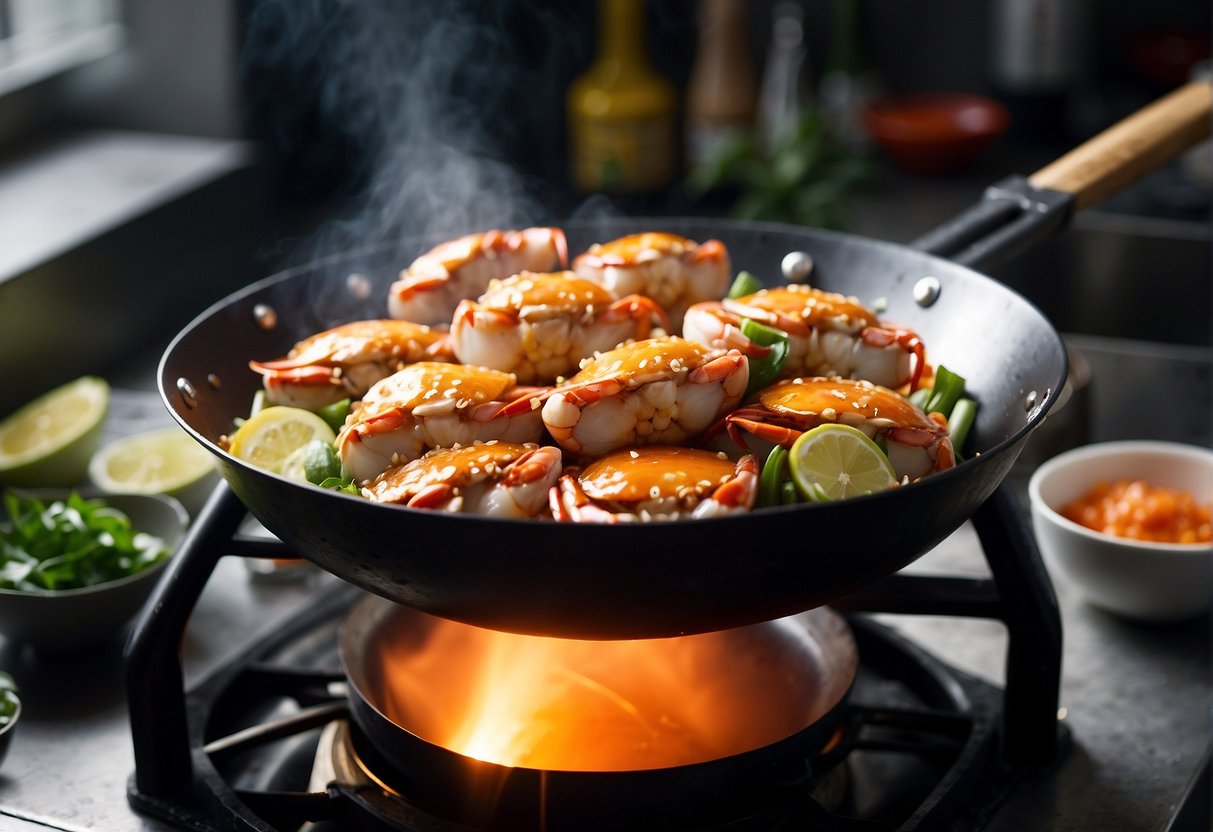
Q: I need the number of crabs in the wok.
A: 10